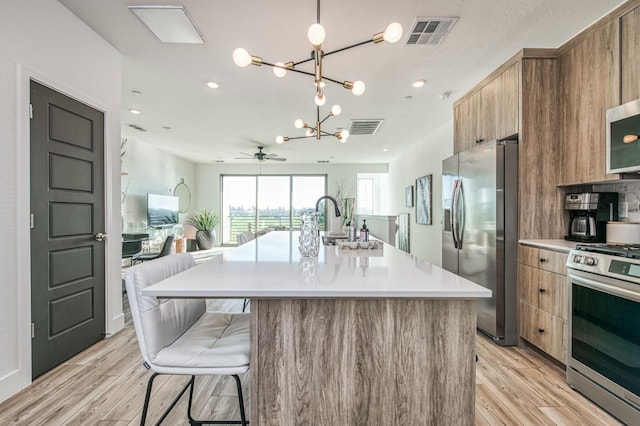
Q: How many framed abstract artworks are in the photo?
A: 3